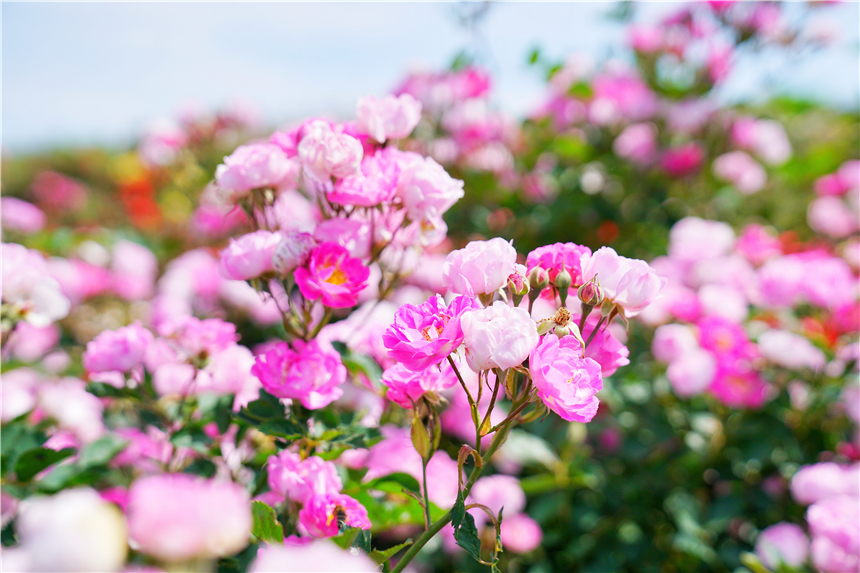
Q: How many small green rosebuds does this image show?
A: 4